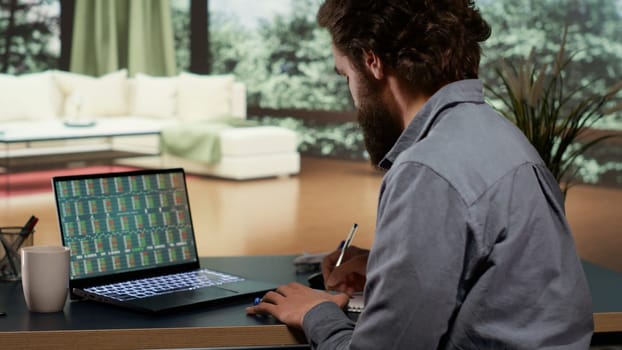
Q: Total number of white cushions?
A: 4